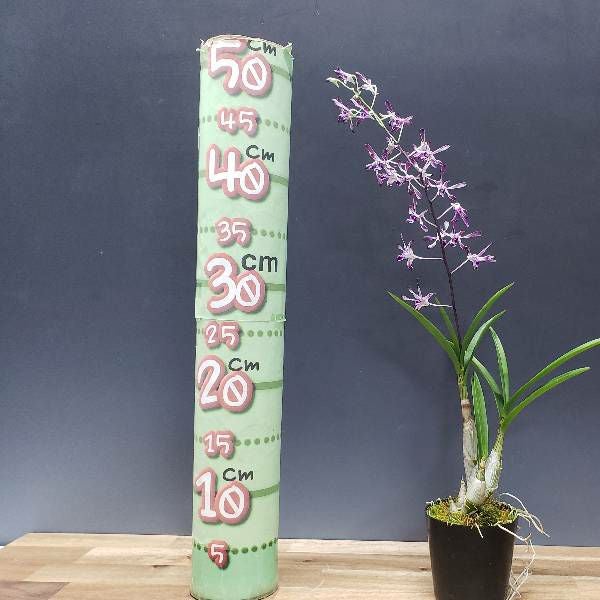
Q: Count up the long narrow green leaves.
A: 9